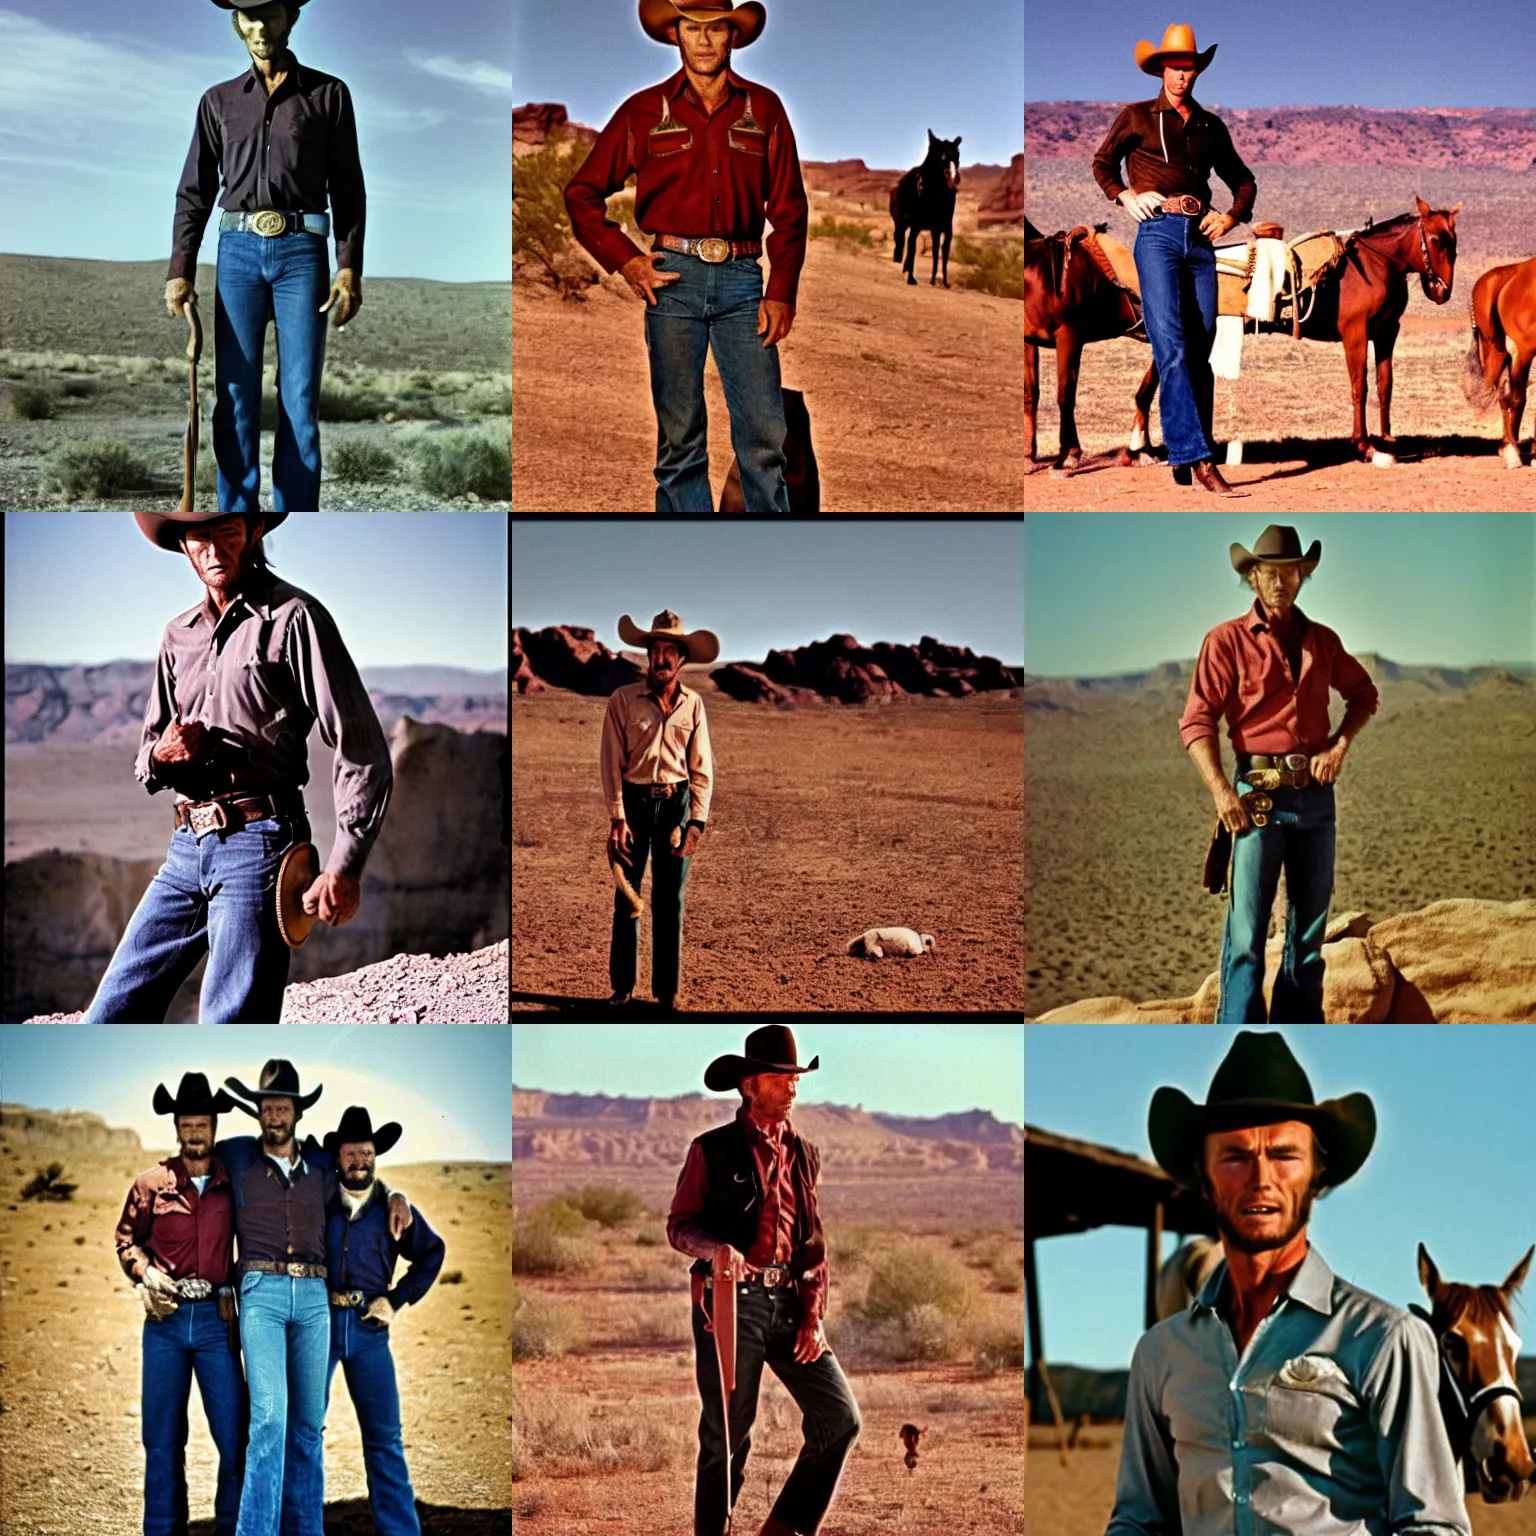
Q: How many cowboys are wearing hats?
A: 11